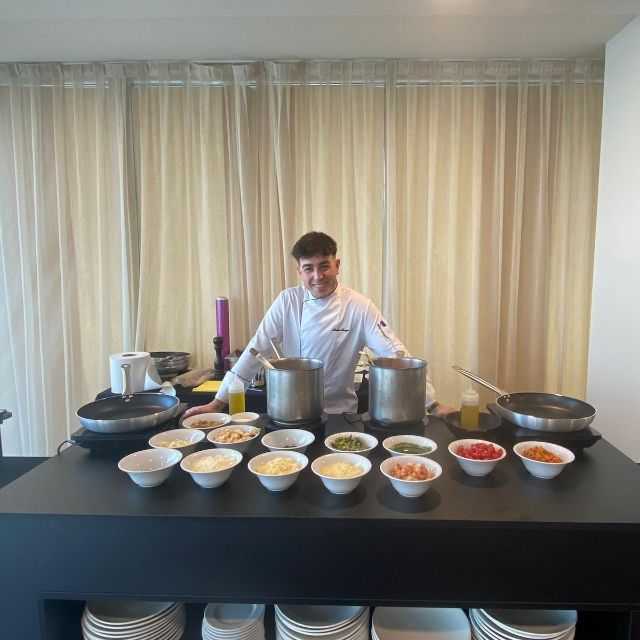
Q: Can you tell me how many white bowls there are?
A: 14